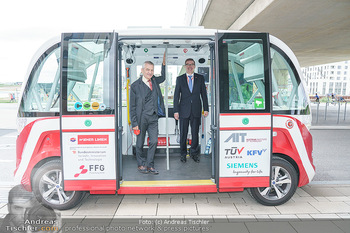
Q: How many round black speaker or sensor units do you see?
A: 2